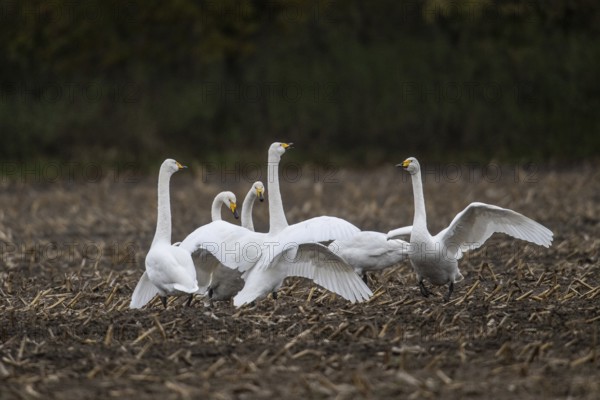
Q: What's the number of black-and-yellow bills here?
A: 5